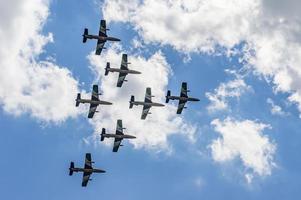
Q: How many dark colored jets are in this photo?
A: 7